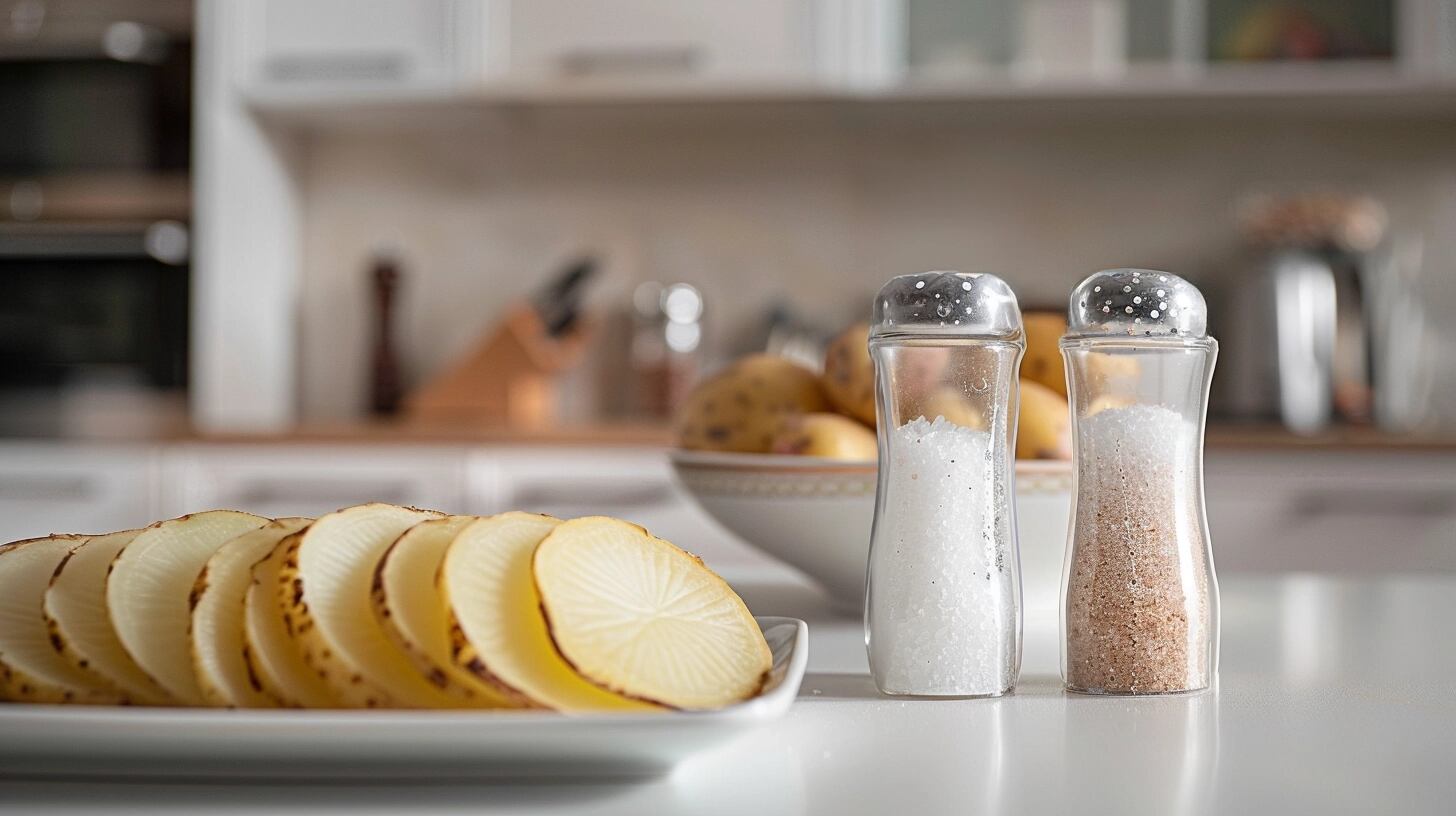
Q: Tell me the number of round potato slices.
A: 9